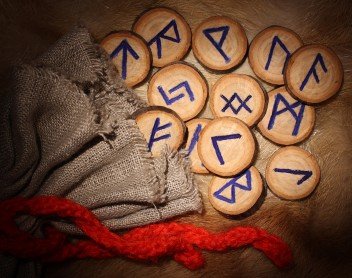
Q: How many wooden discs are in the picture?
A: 13